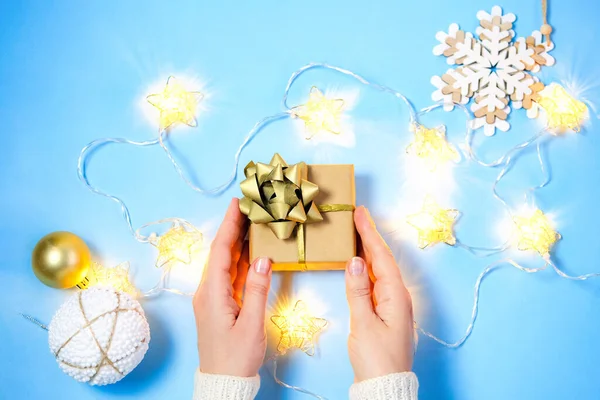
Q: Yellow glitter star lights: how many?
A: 9